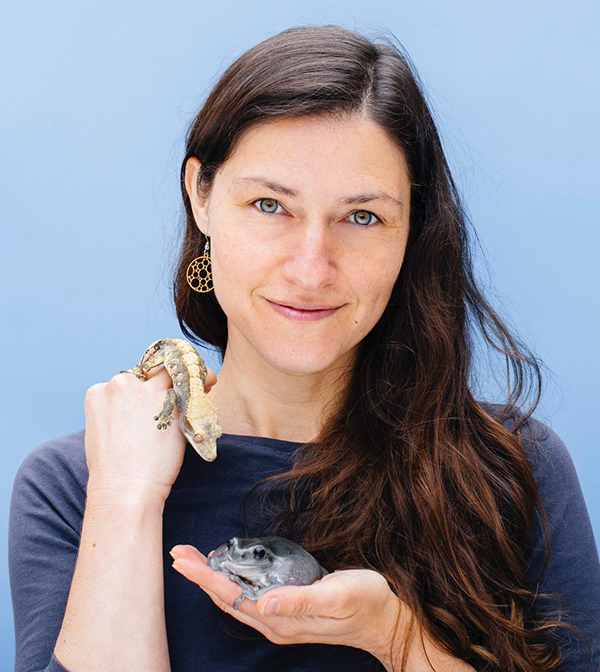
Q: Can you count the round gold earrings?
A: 1